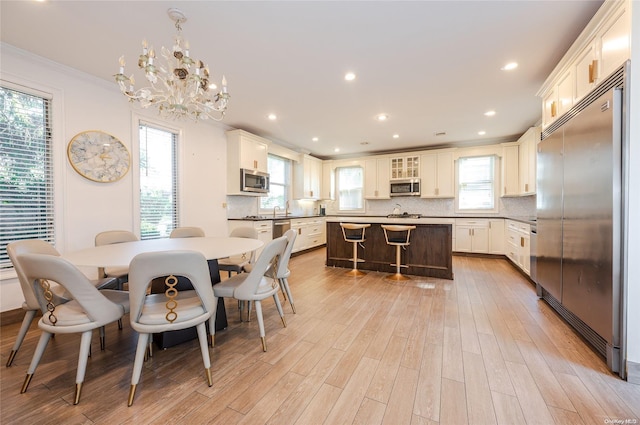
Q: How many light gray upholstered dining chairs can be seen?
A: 8